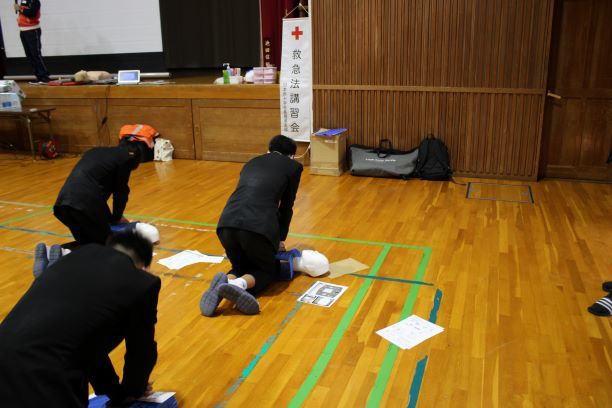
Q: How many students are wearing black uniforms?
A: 3